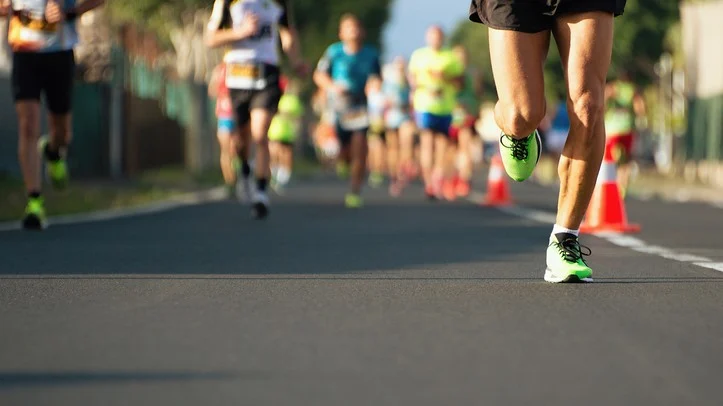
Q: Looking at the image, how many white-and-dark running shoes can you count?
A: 2